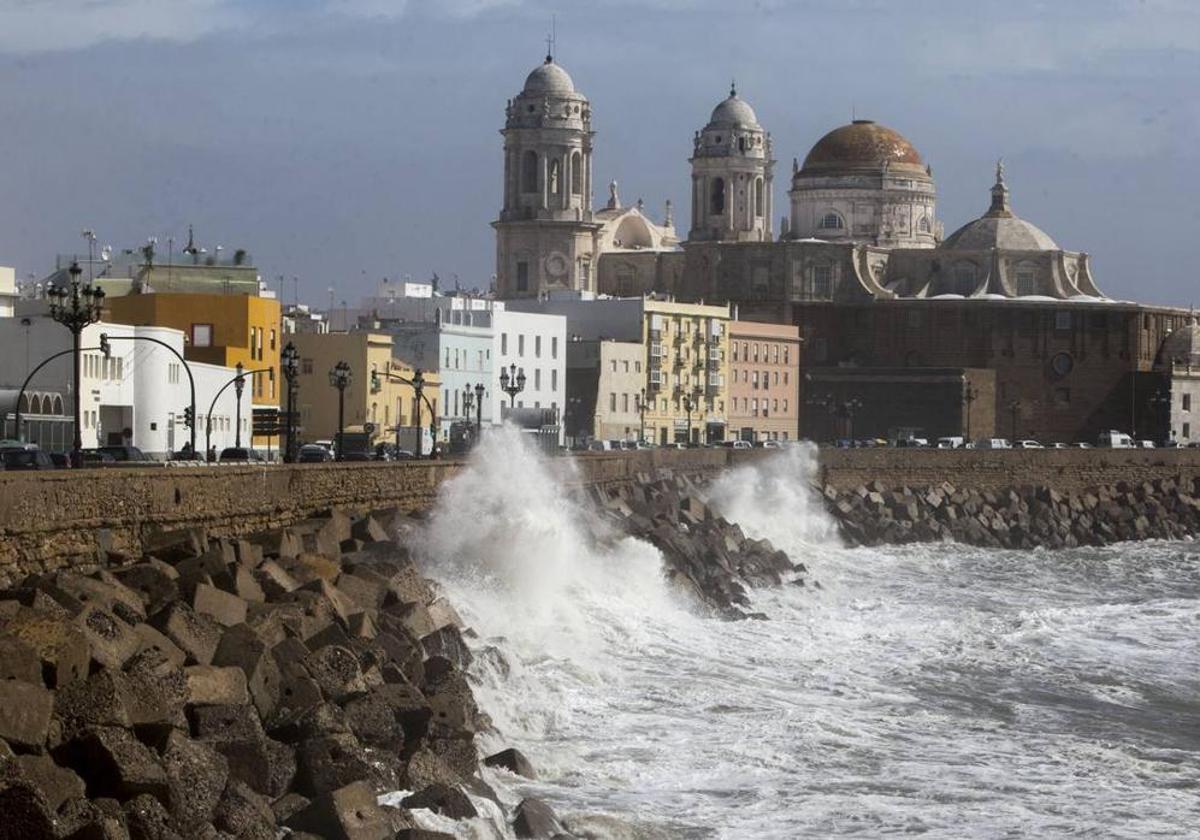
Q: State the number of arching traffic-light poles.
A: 4